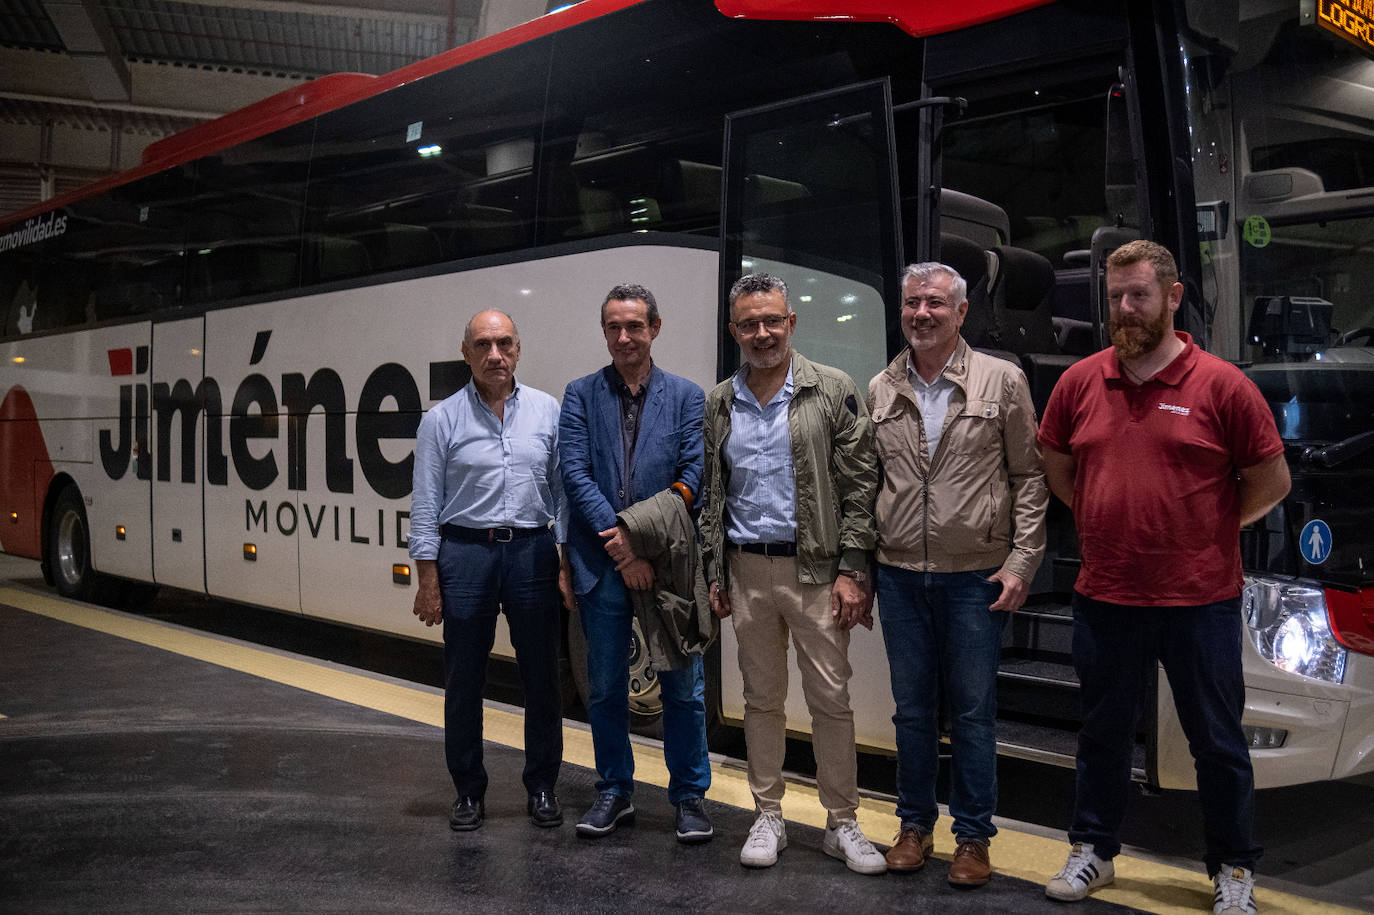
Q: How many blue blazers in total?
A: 1